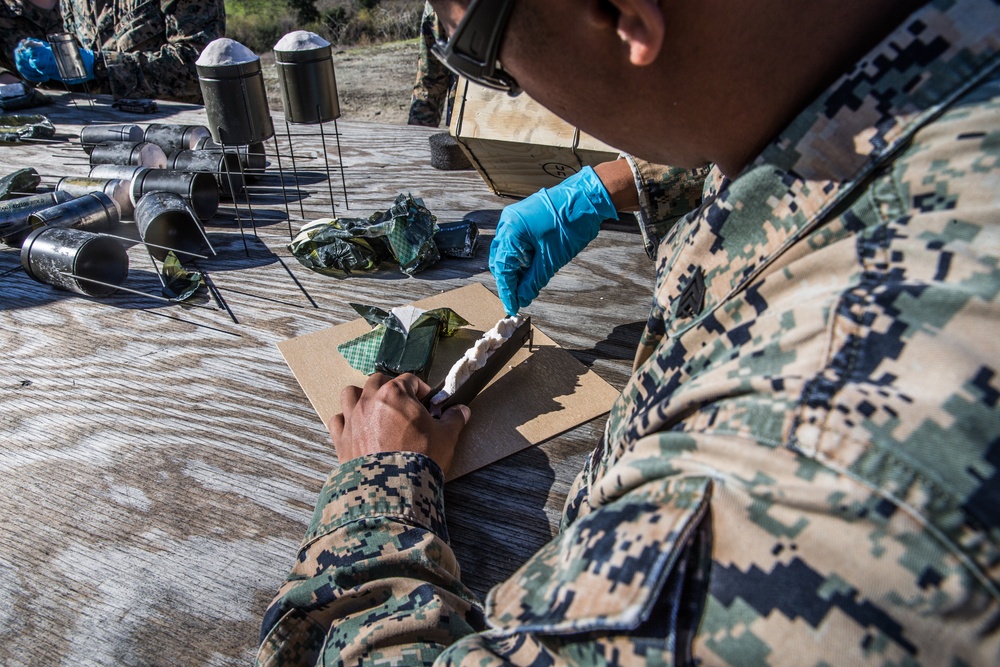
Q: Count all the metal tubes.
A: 15